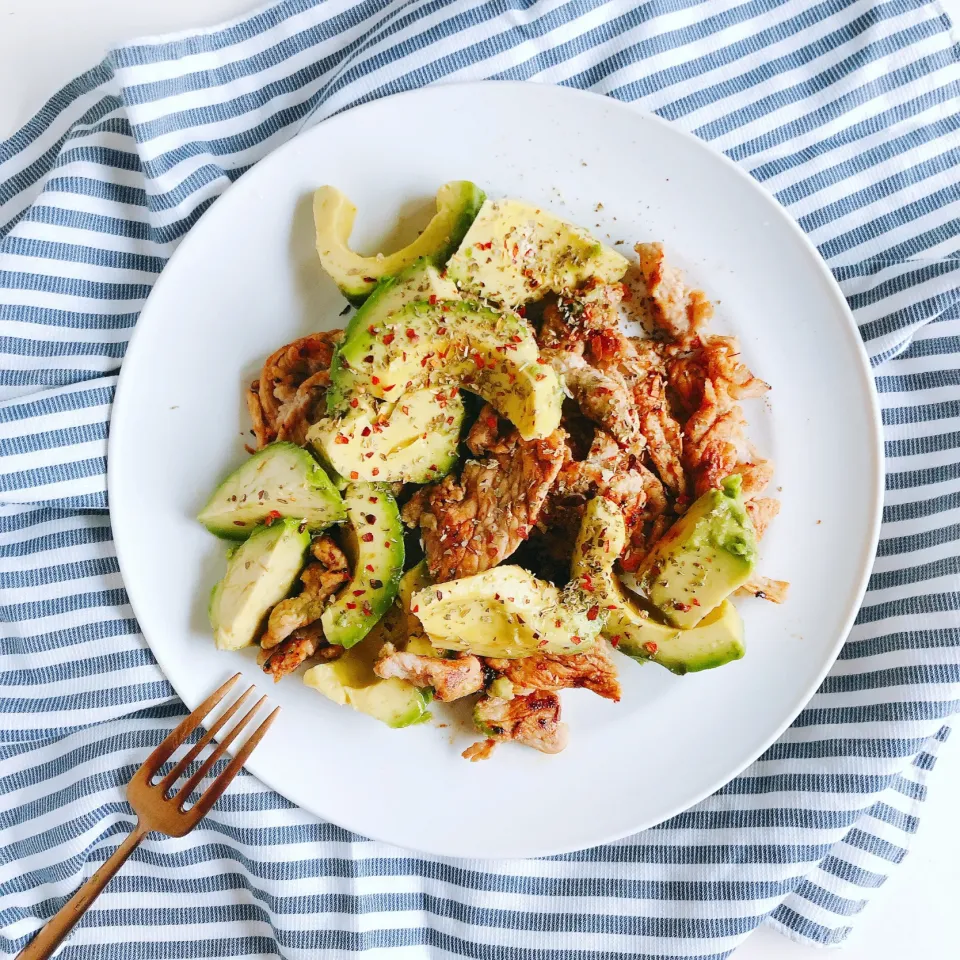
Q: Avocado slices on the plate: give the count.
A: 12